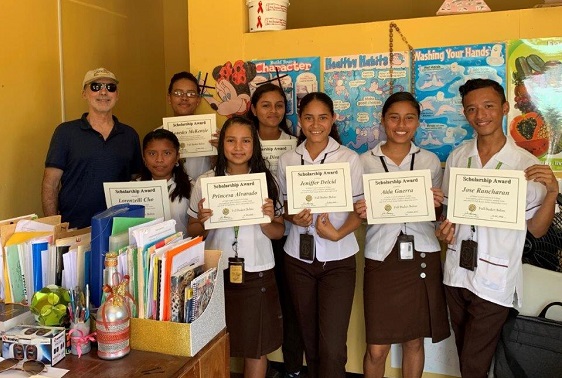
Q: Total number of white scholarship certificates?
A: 7